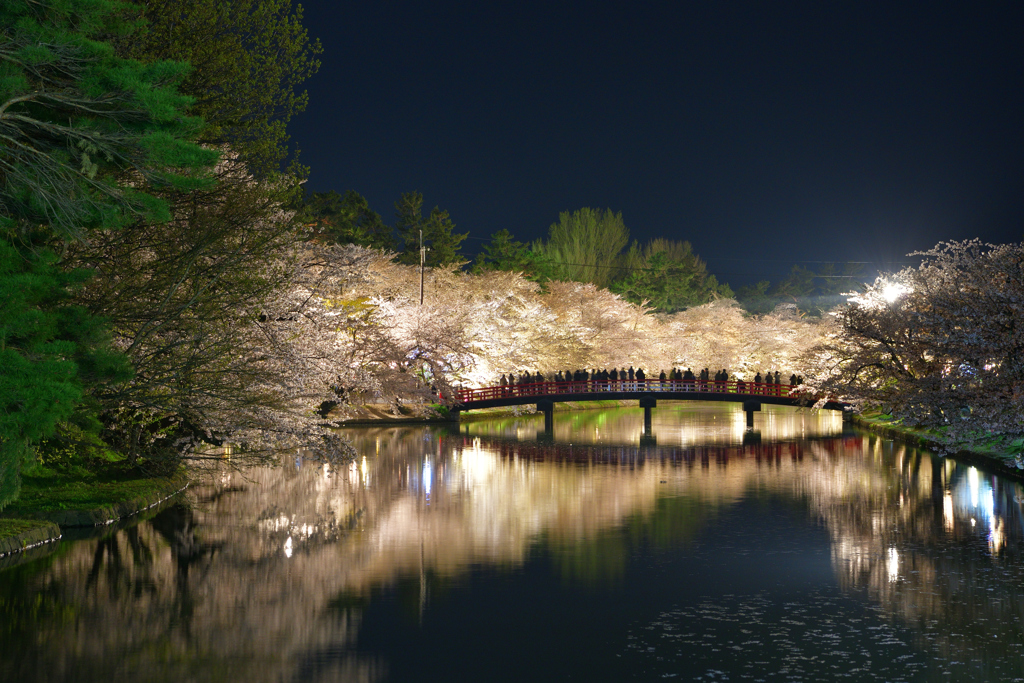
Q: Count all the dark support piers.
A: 3